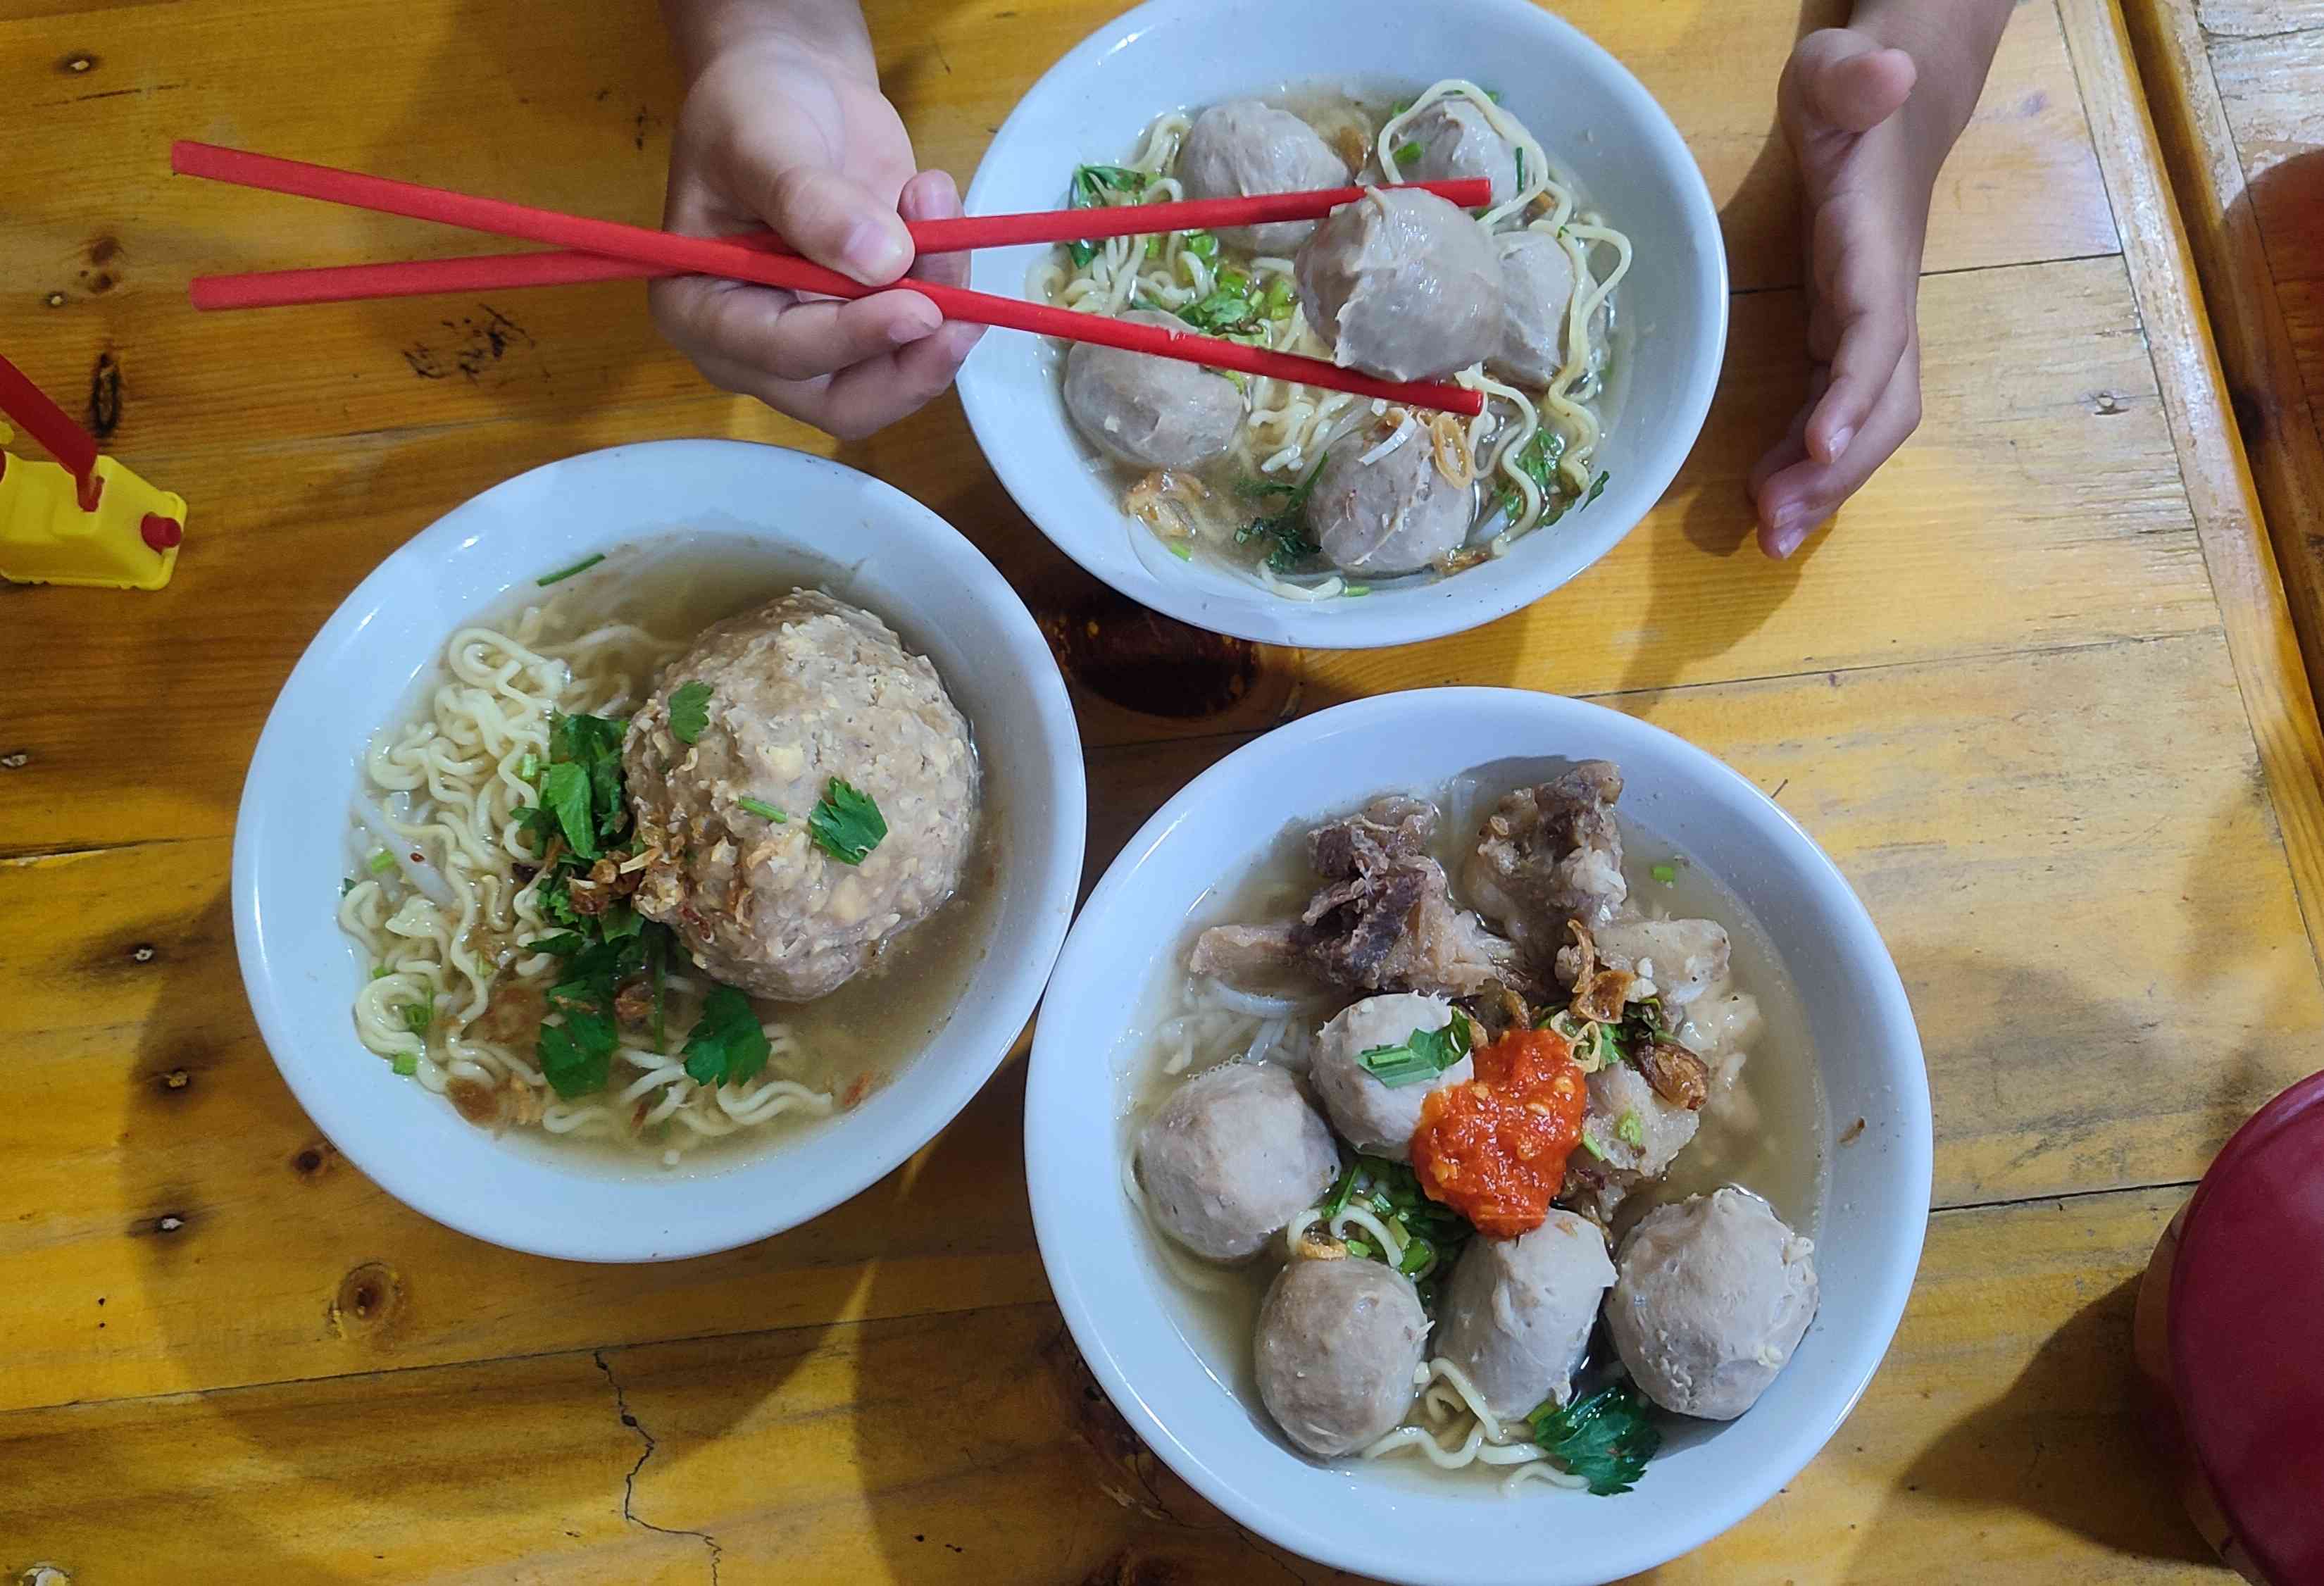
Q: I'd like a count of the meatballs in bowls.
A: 12